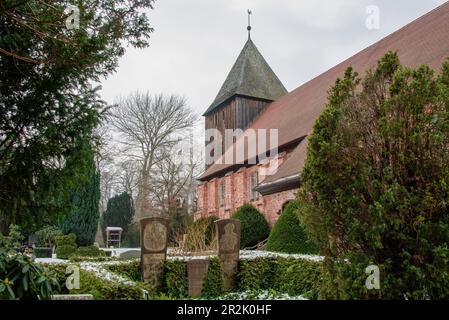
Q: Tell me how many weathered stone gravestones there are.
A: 3